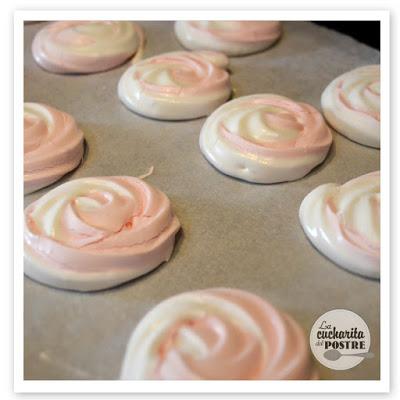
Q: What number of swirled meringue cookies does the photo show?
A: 9